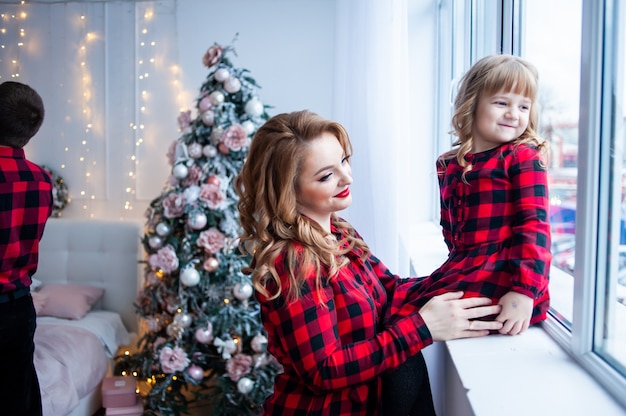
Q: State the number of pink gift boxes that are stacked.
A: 2